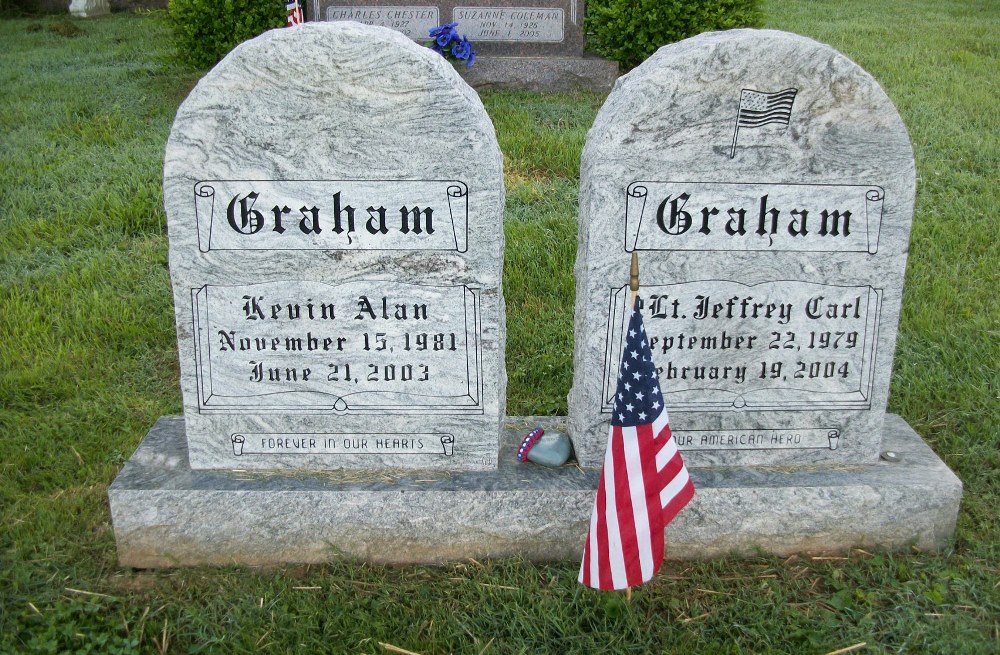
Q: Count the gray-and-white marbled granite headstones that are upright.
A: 2